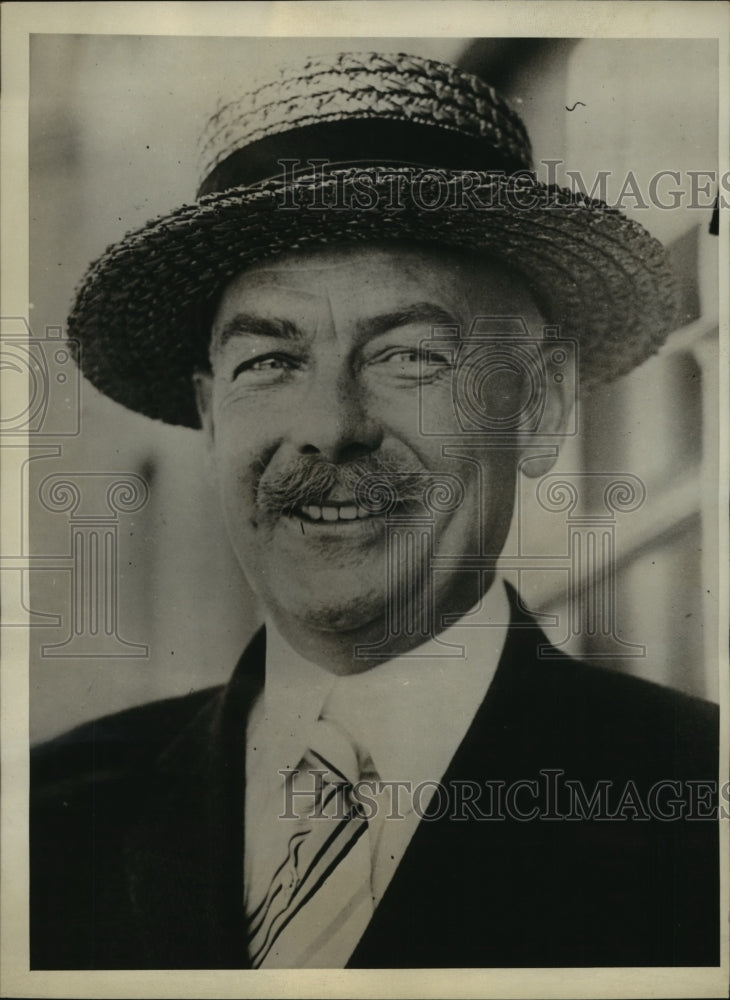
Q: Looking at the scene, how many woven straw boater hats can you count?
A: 1